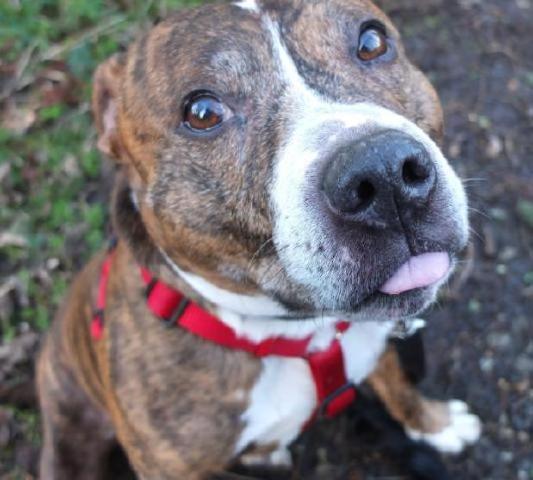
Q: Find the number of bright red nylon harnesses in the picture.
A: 1